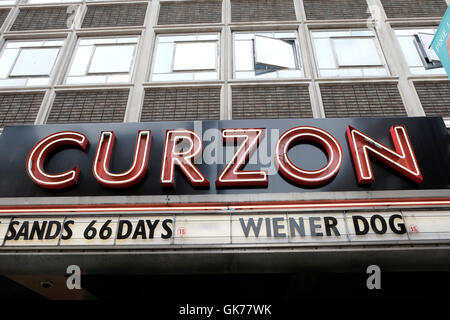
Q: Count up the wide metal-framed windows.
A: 6